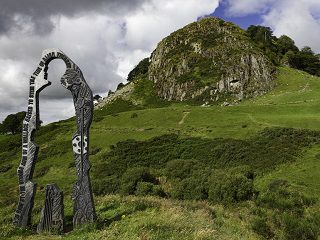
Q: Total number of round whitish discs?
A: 1